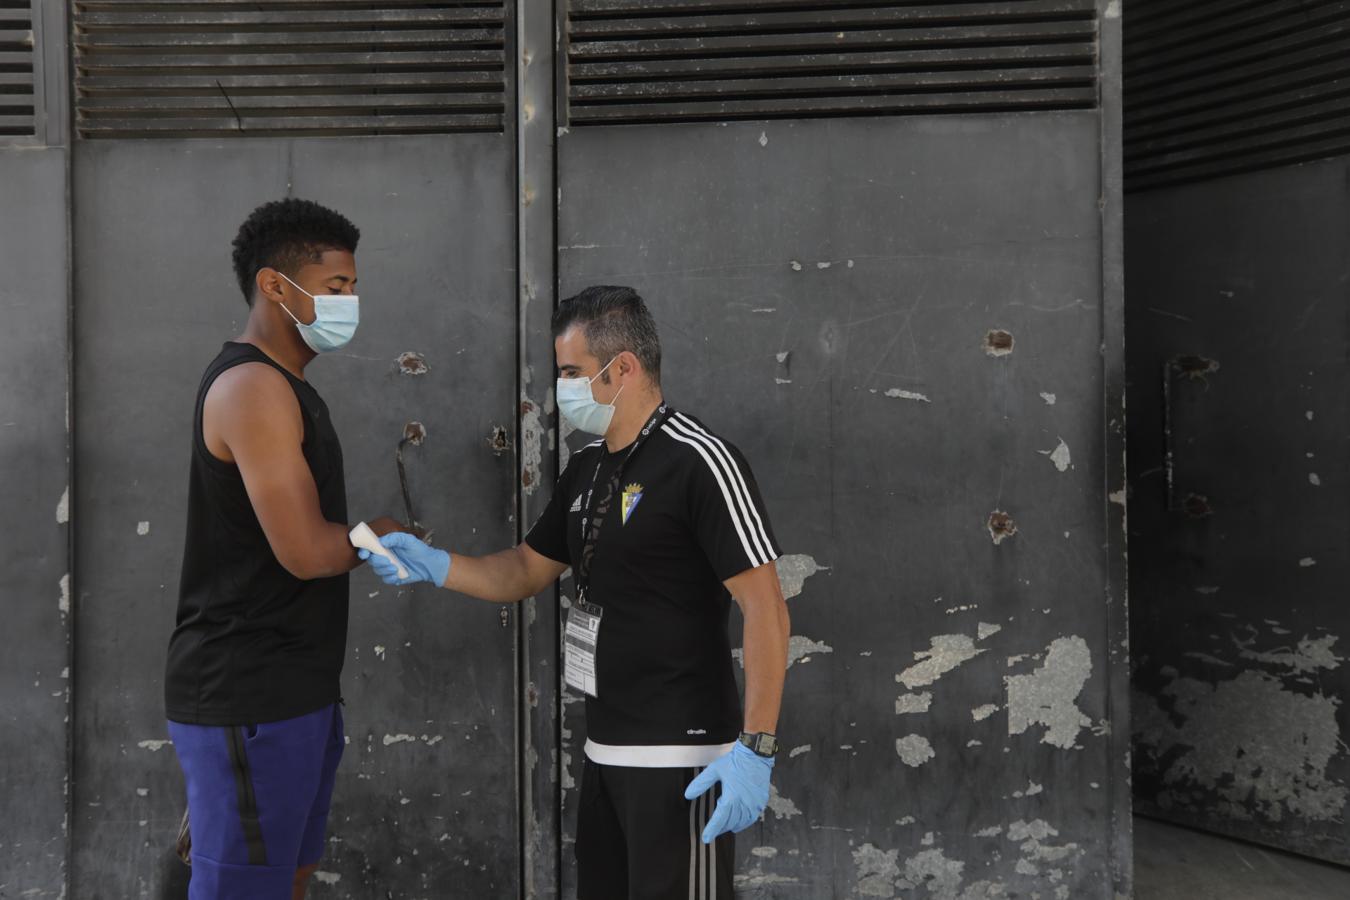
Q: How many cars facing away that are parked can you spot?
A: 0